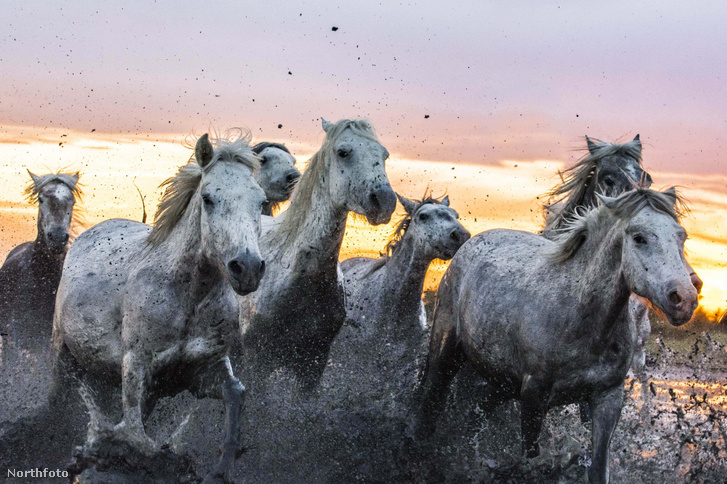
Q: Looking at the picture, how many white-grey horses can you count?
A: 7